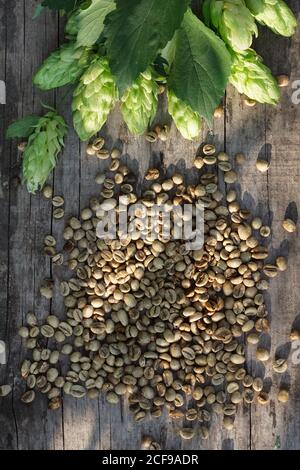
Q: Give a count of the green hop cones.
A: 8